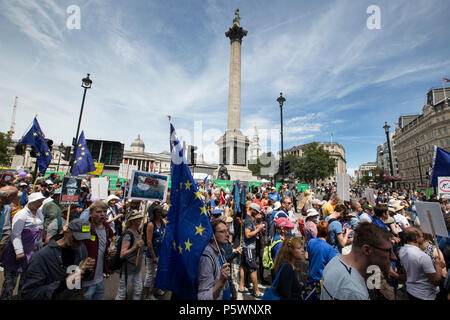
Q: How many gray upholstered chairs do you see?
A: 0